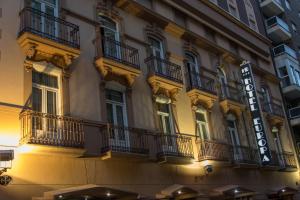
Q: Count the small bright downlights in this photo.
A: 5